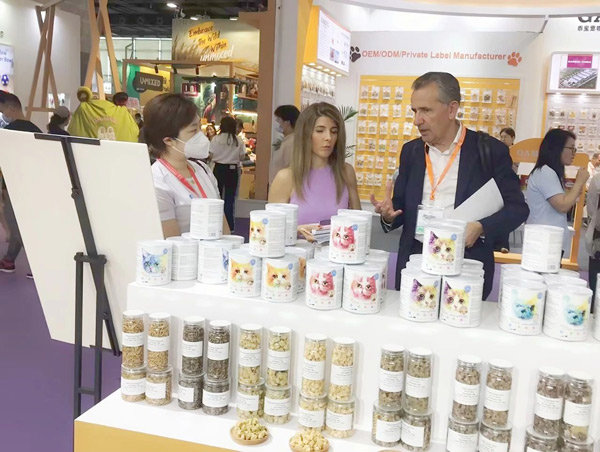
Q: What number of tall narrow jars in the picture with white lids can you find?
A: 14